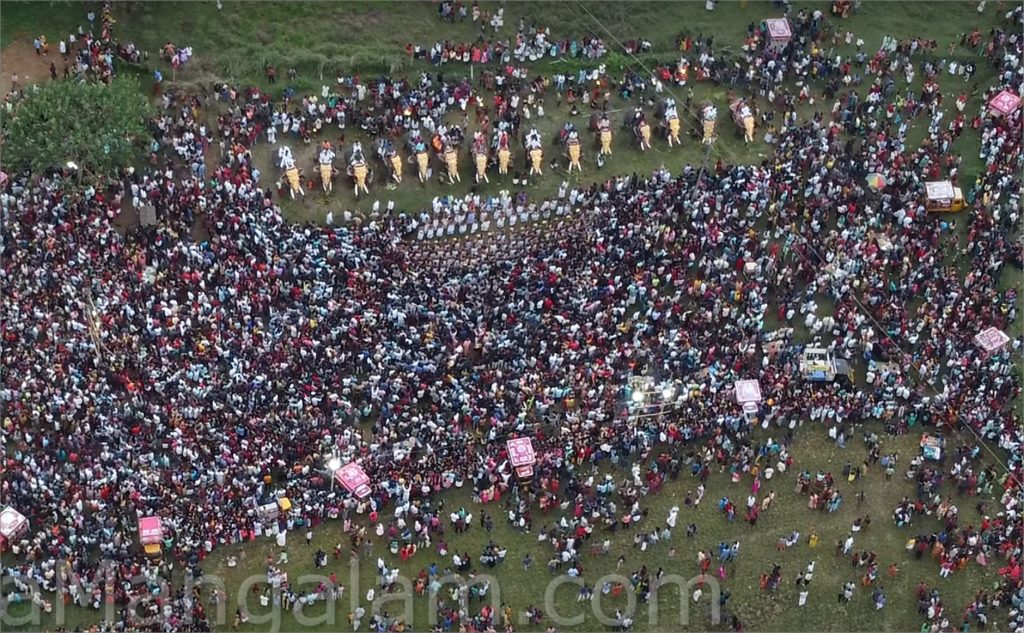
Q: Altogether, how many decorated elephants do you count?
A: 15